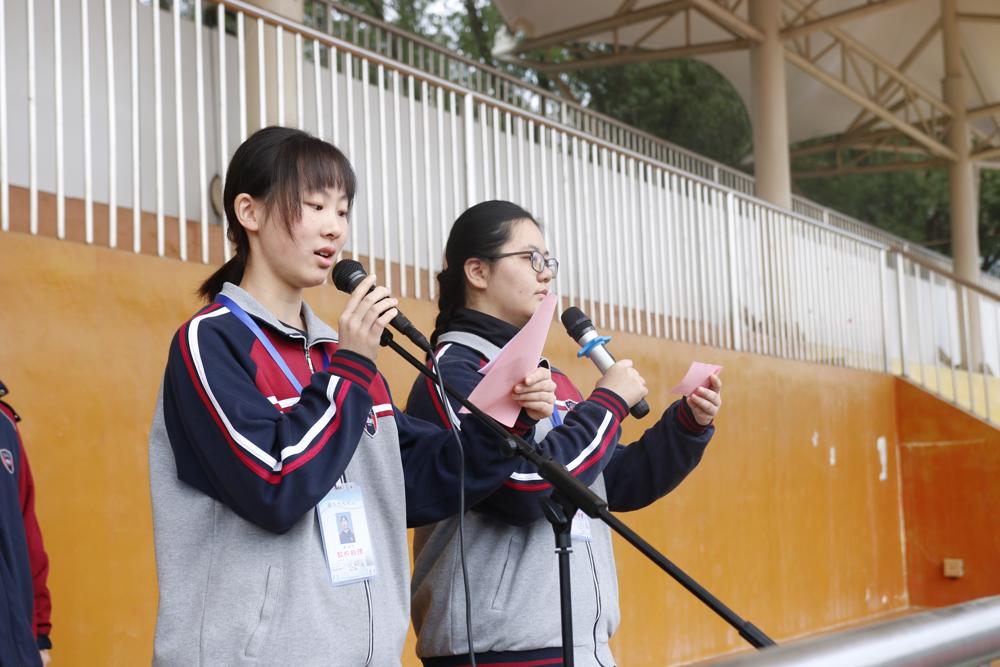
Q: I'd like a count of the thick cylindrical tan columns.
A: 3